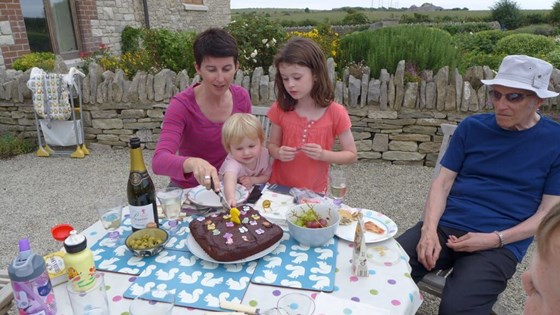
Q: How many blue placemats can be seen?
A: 4